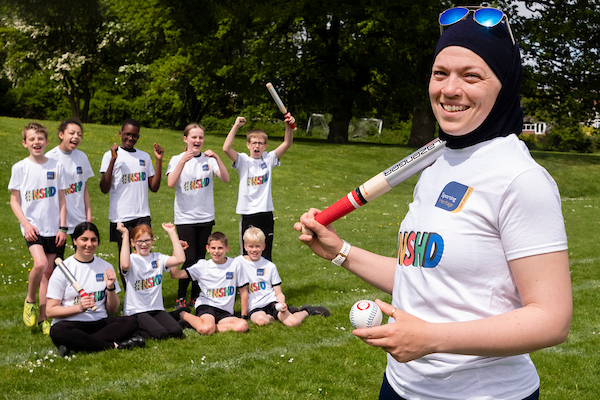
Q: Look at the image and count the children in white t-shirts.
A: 9